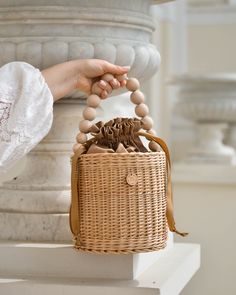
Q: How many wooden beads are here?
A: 14